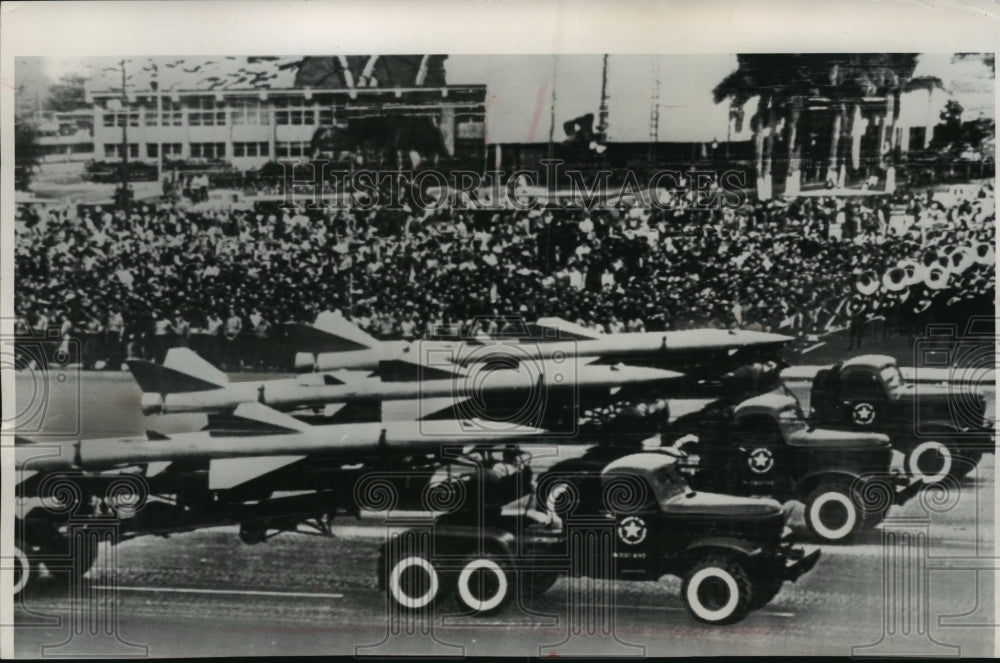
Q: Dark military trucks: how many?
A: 3